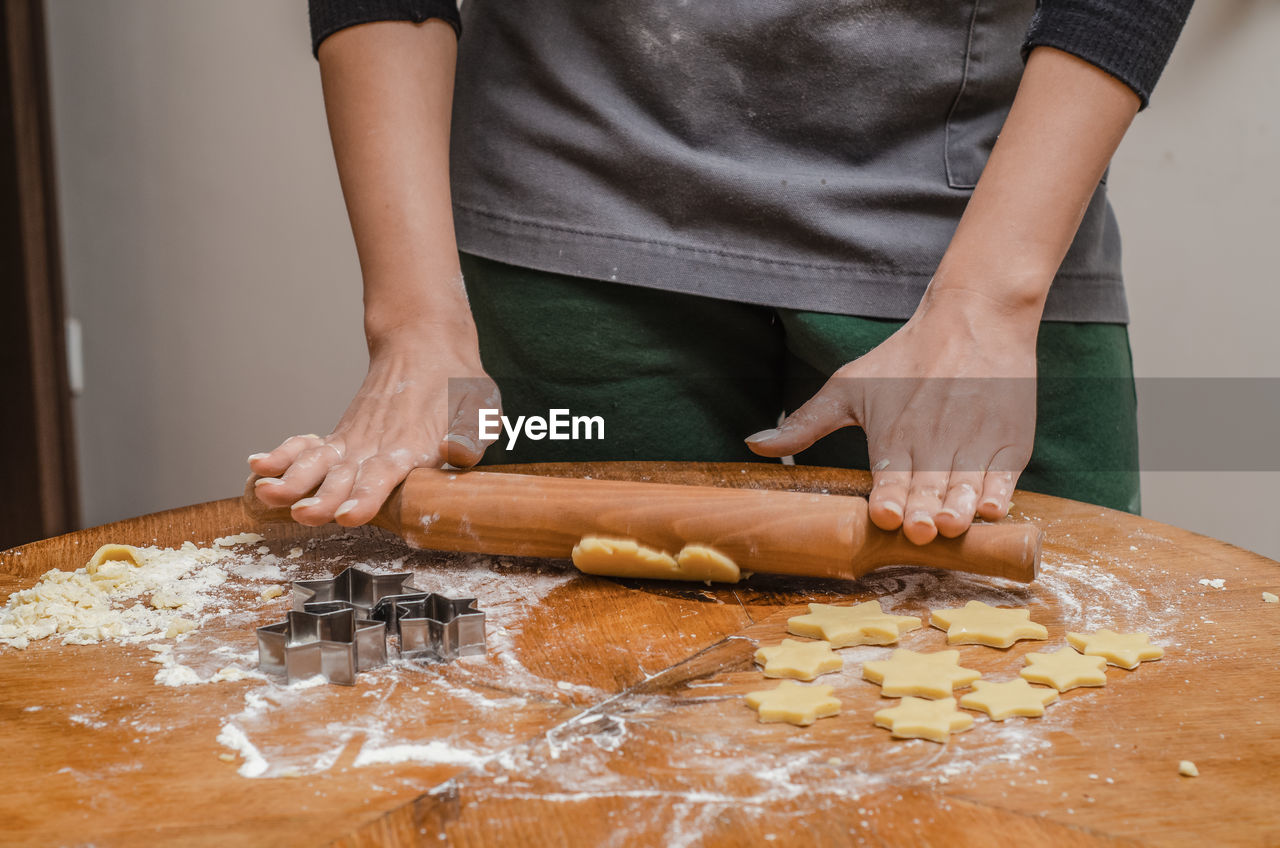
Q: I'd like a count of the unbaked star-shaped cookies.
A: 9